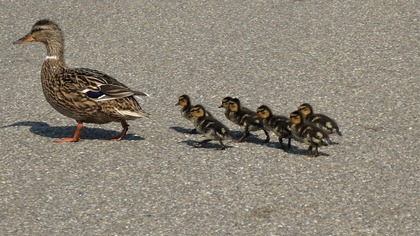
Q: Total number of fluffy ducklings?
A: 7